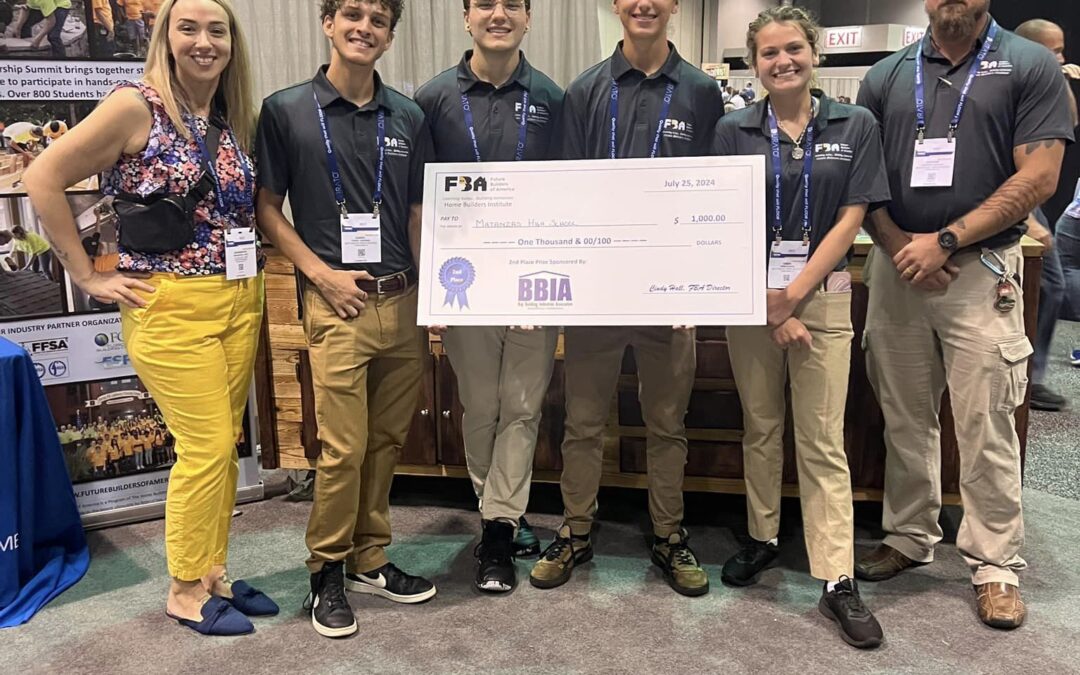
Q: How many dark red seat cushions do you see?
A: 0